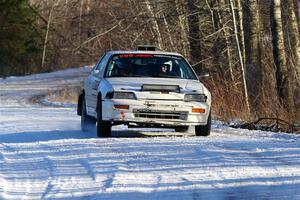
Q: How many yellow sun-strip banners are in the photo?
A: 0